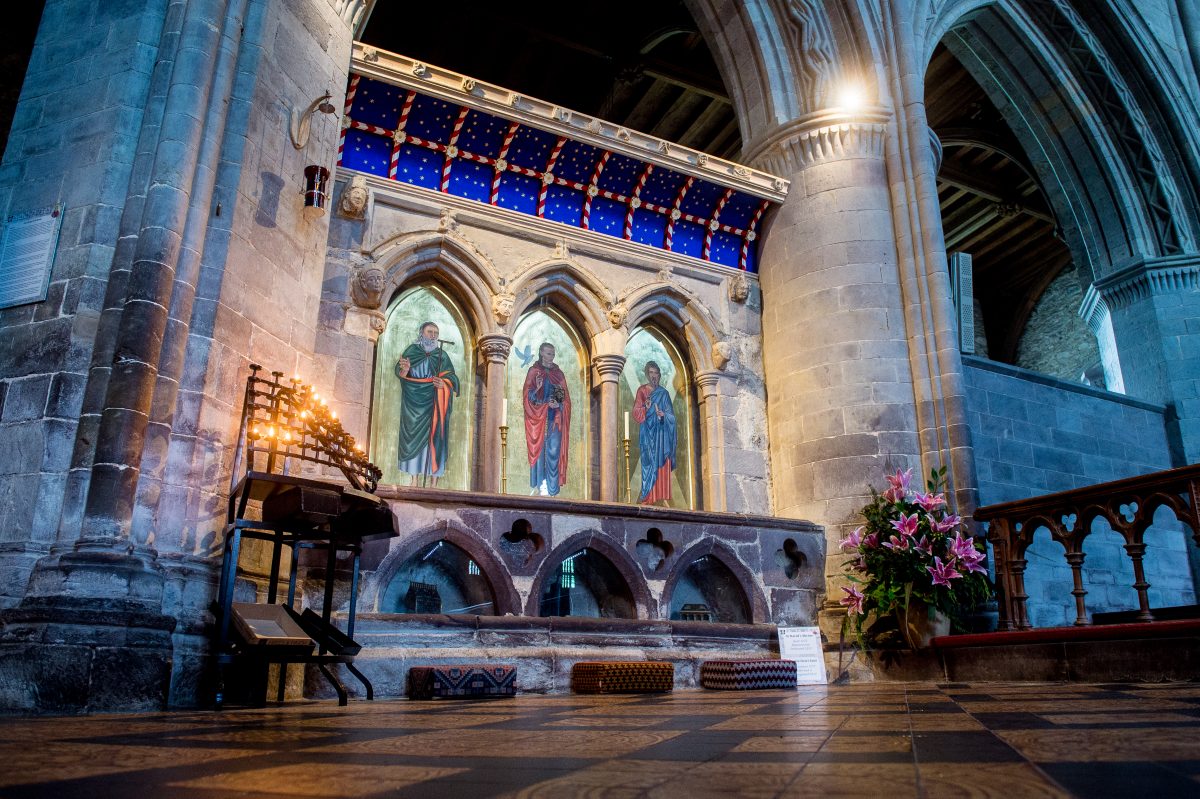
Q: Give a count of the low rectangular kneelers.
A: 3